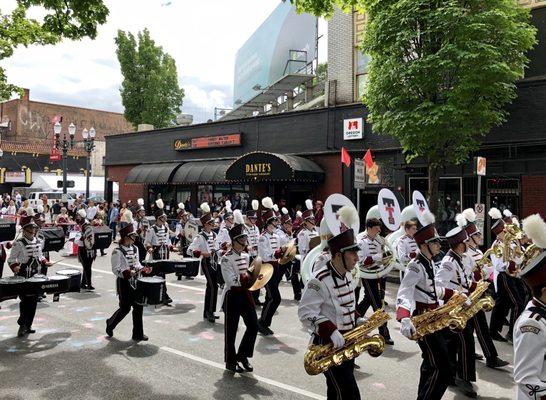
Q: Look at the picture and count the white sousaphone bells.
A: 3